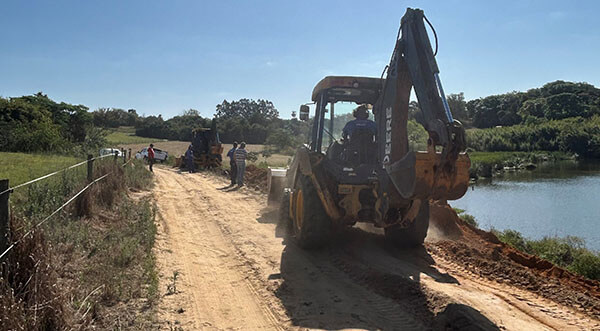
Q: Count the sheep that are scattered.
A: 0